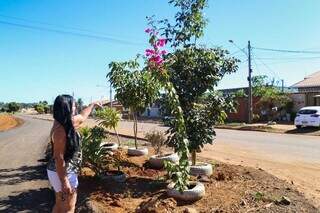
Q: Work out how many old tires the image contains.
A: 6